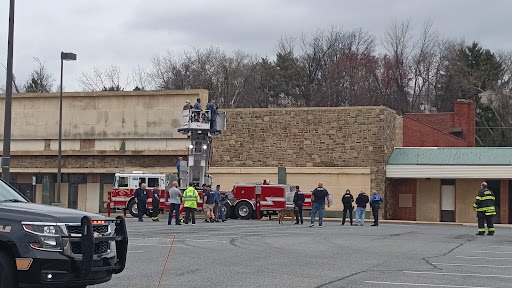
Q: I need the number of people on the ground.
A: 13